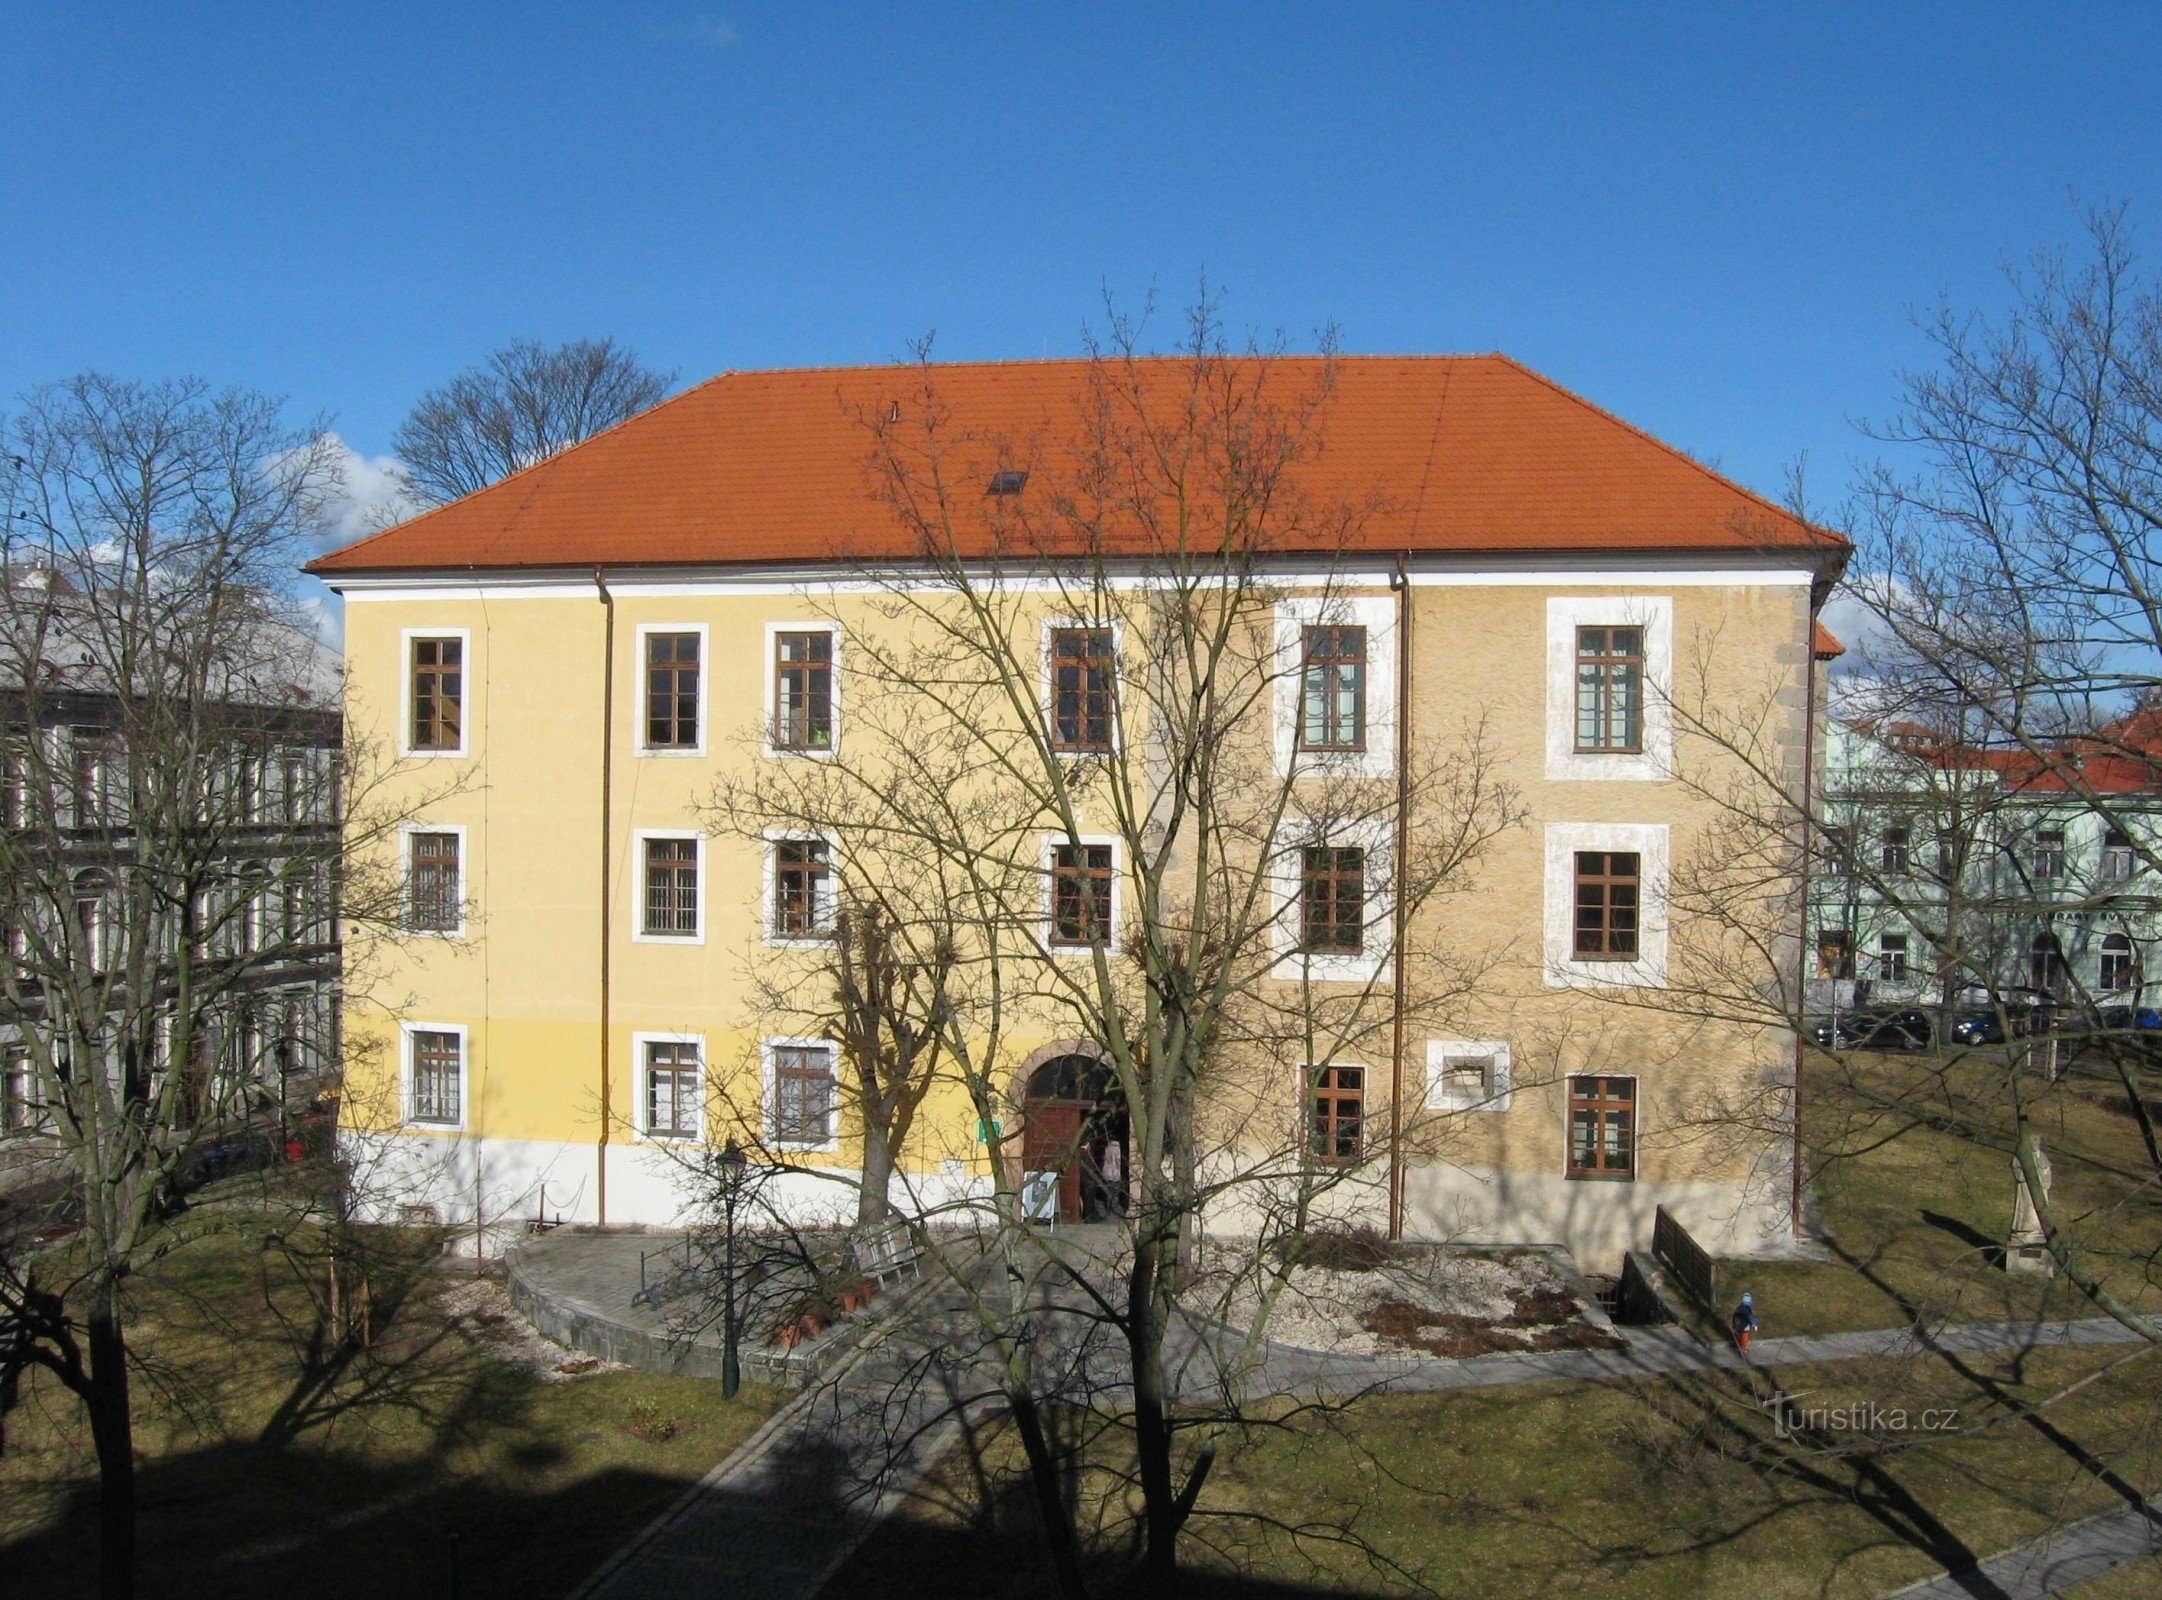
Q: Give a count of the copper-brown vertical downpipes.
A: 3